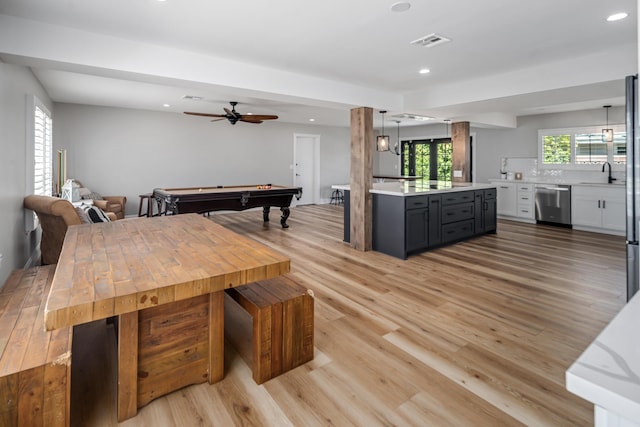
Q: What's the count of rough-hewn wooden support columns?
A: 2